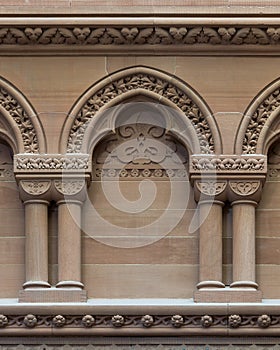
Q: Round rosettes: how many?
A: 10